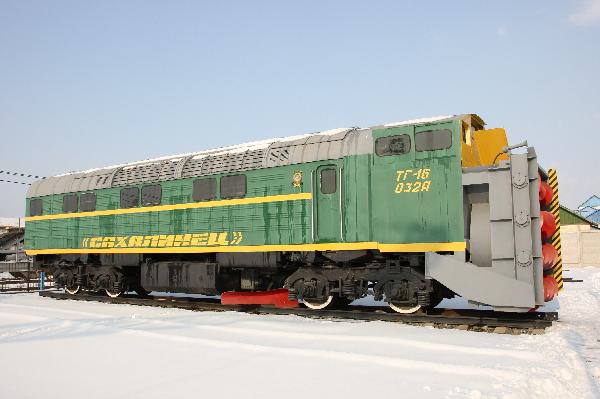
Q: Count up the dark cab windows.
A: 2